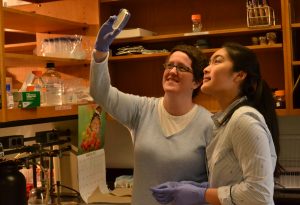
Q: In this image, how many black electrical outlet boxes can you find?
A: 2